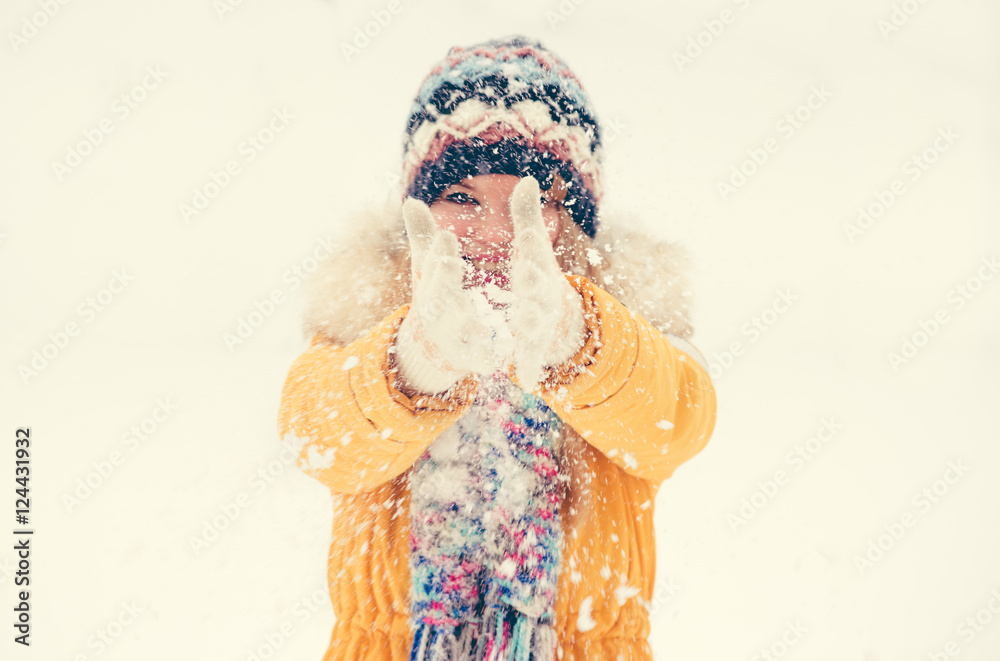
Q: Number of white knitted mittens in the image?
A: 2